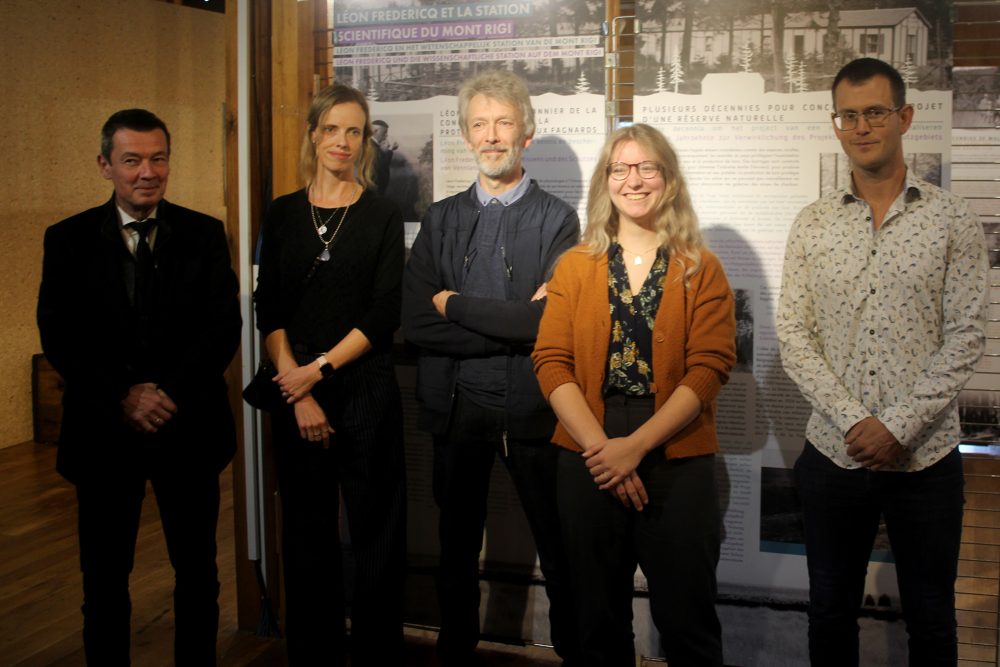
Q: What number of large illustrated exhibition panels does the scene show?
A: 2